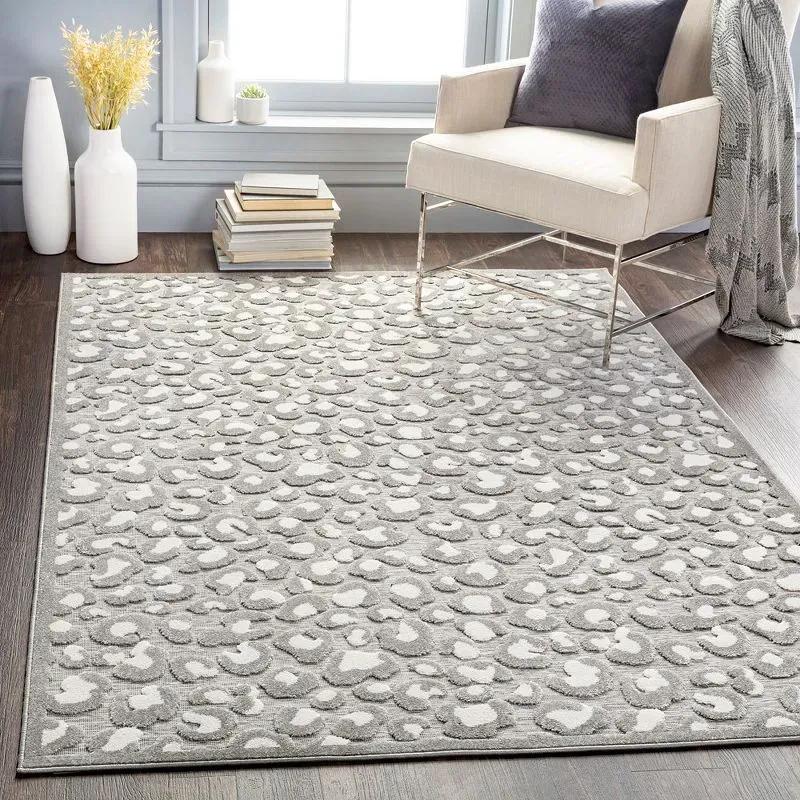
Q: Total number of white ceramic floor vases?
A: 2